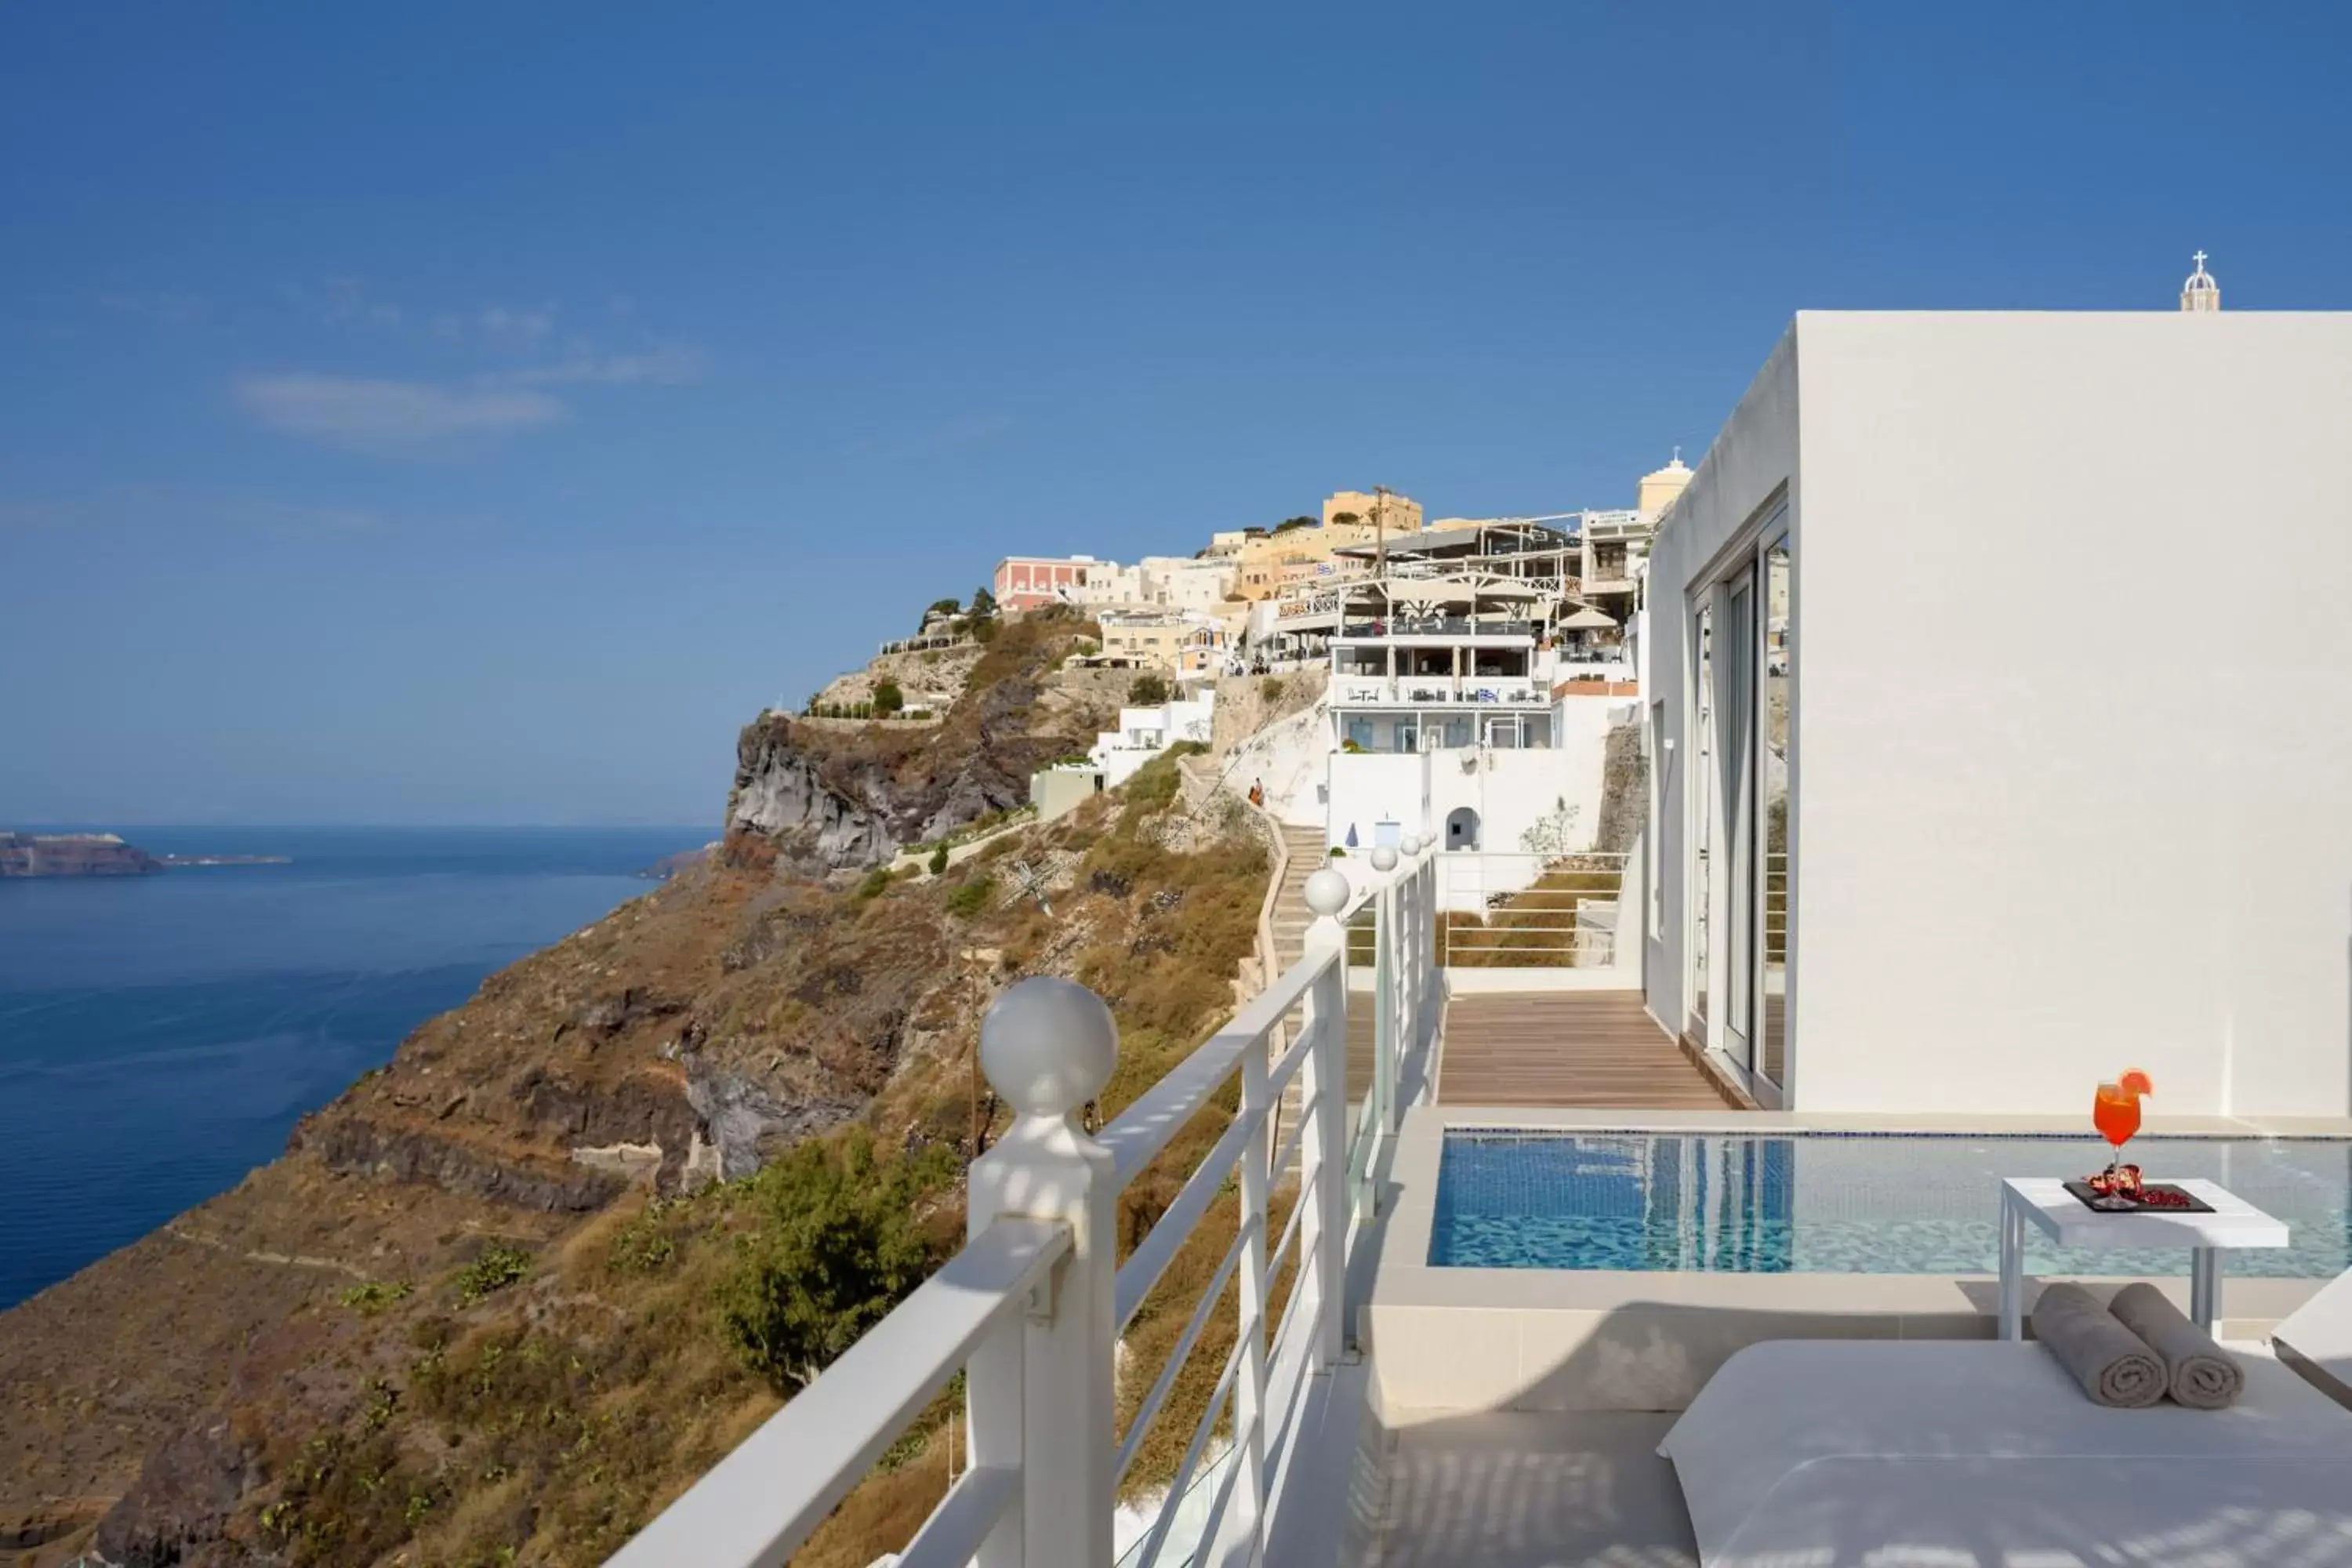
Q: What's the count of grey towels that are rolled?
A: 2